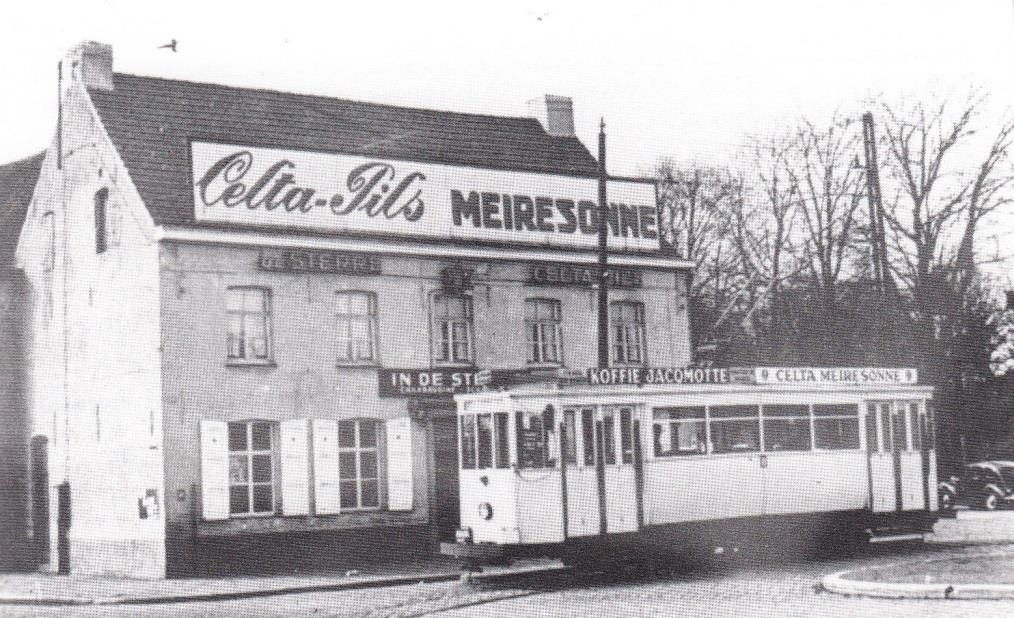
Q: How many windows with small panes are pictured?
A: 7